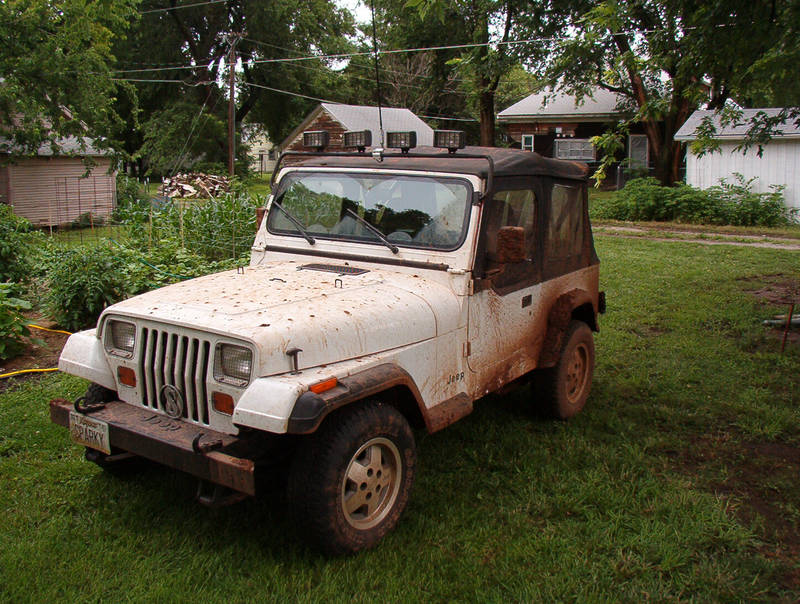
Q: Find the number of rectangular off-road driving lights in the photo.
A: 4